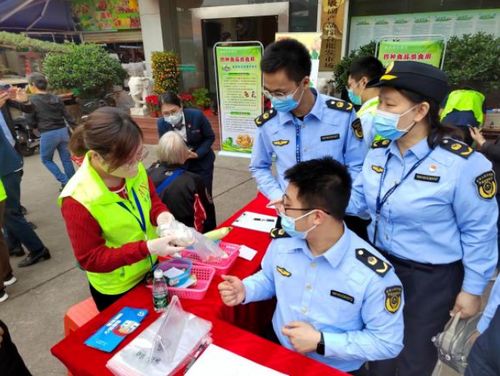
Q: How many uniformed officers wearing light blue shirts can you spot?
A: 3